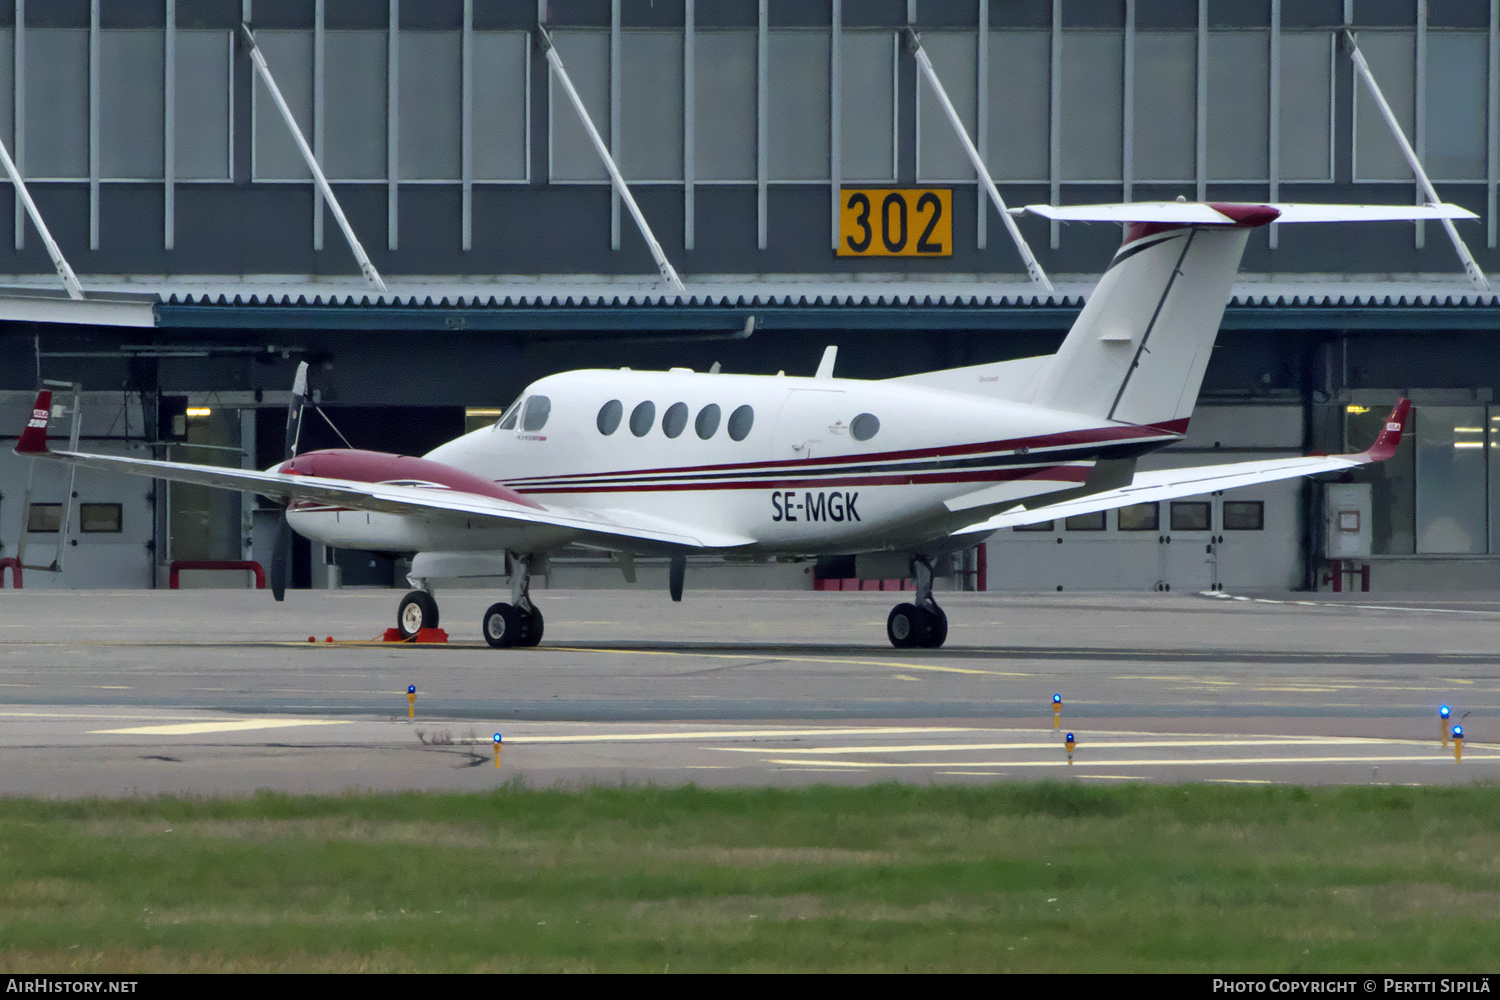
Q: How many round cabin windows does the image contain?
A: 6